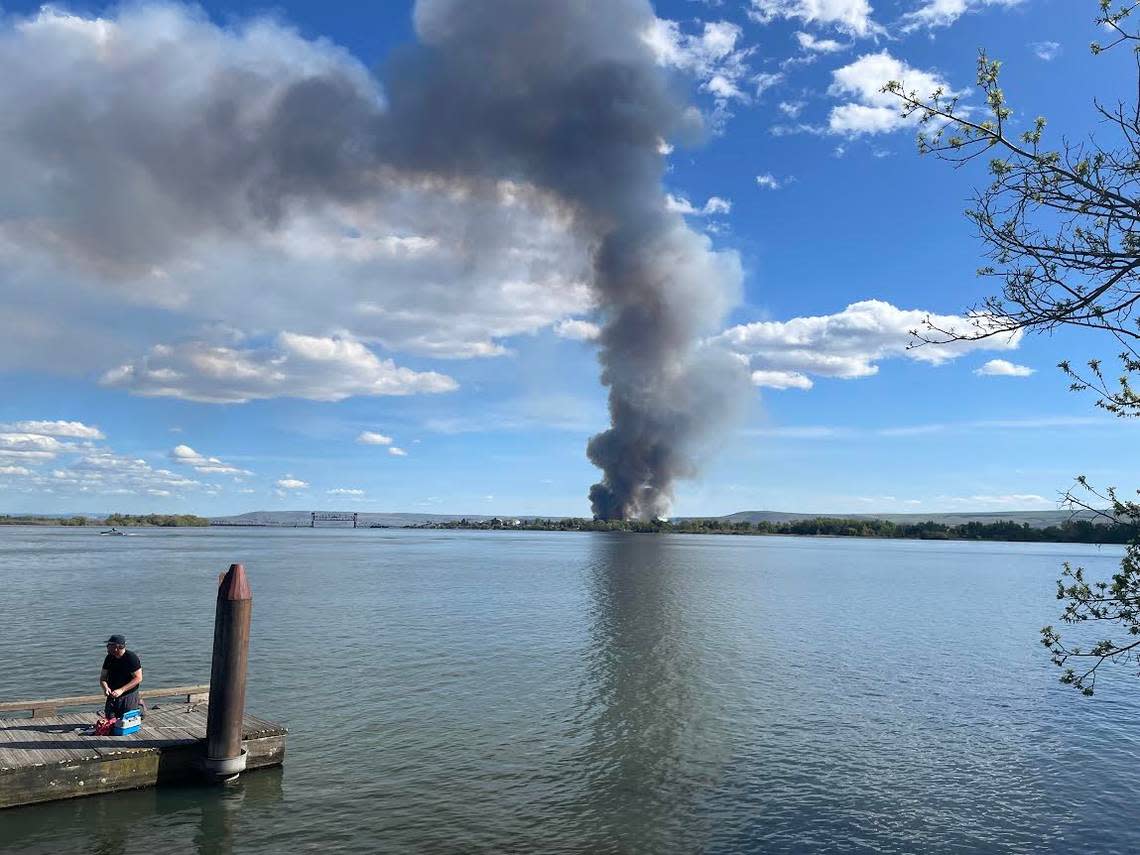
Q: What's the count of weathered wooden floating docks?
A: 1